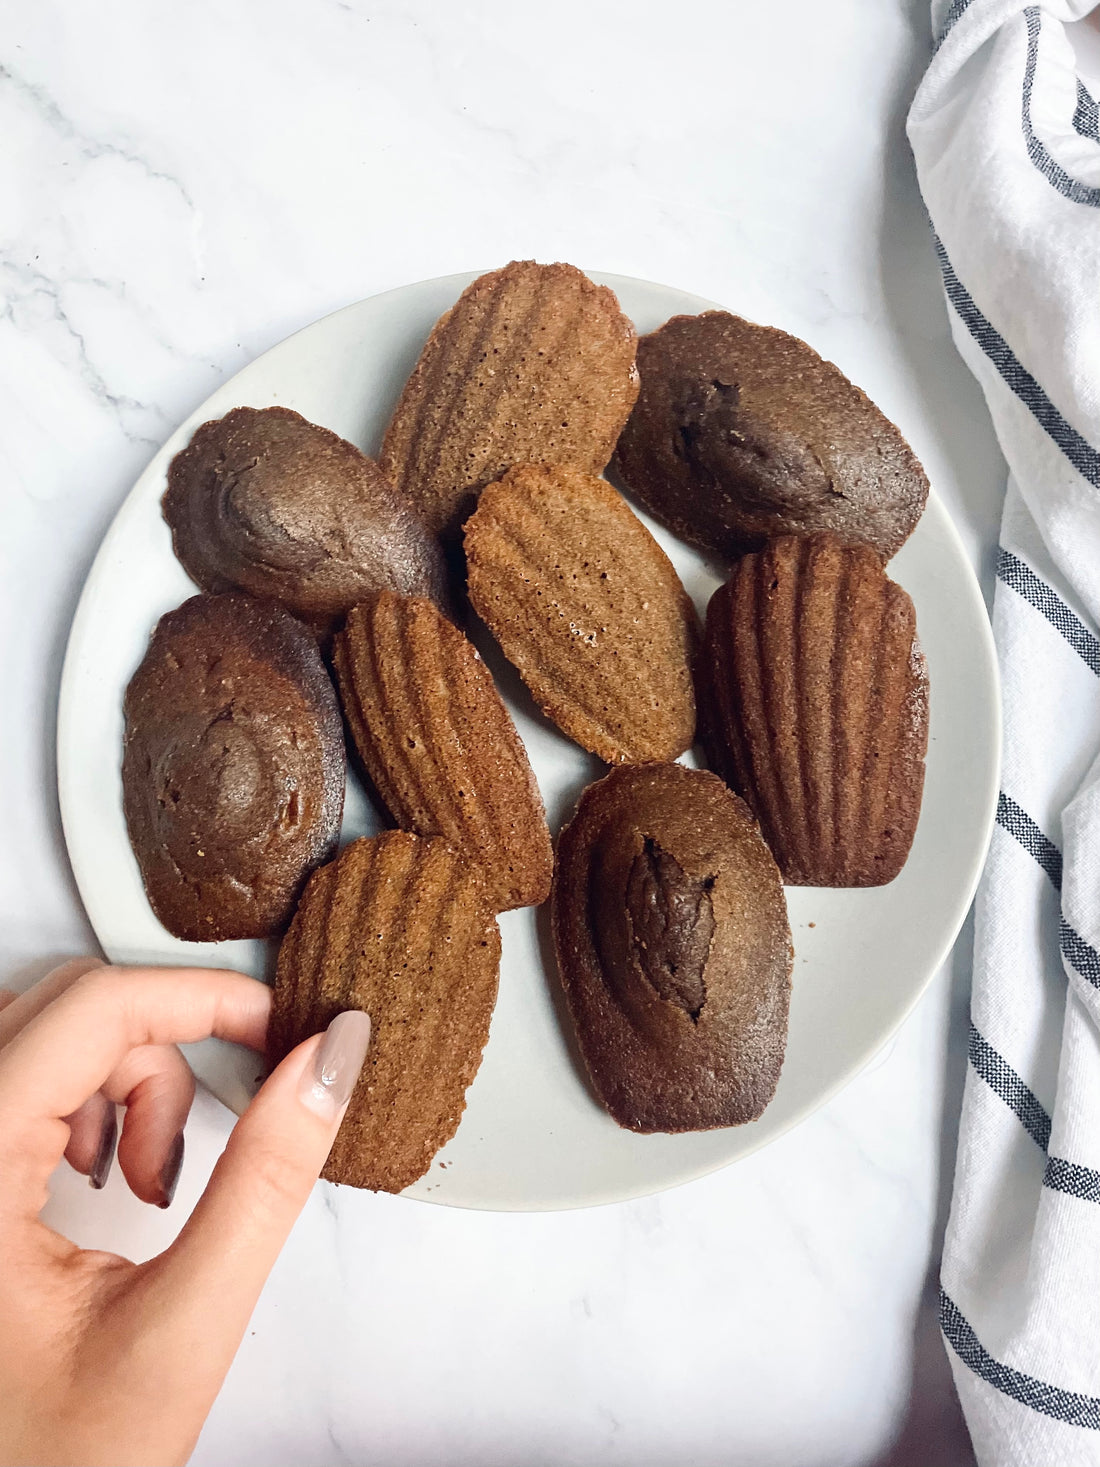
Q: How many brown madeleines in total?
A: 9